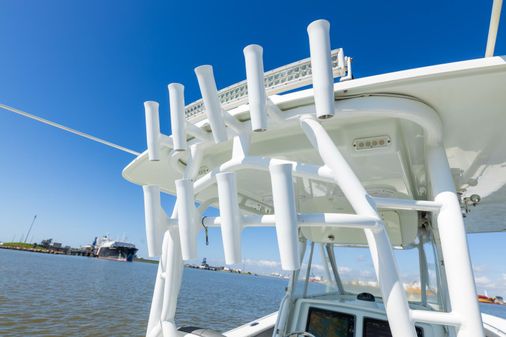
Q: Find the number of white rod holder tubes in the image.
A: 9